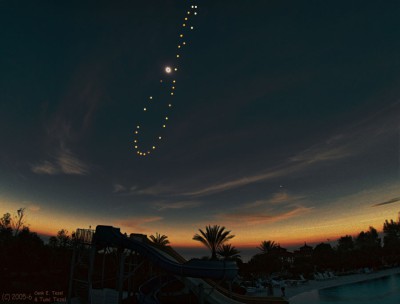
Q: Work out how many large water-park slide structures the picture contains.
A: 1